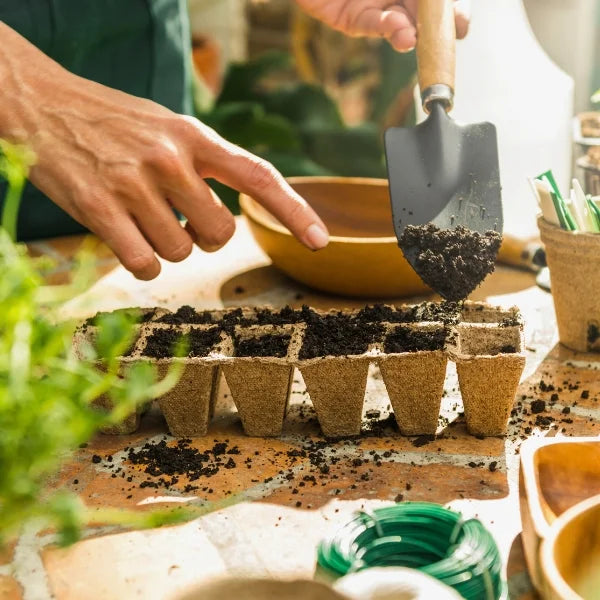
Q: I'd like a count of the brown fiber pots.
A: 13